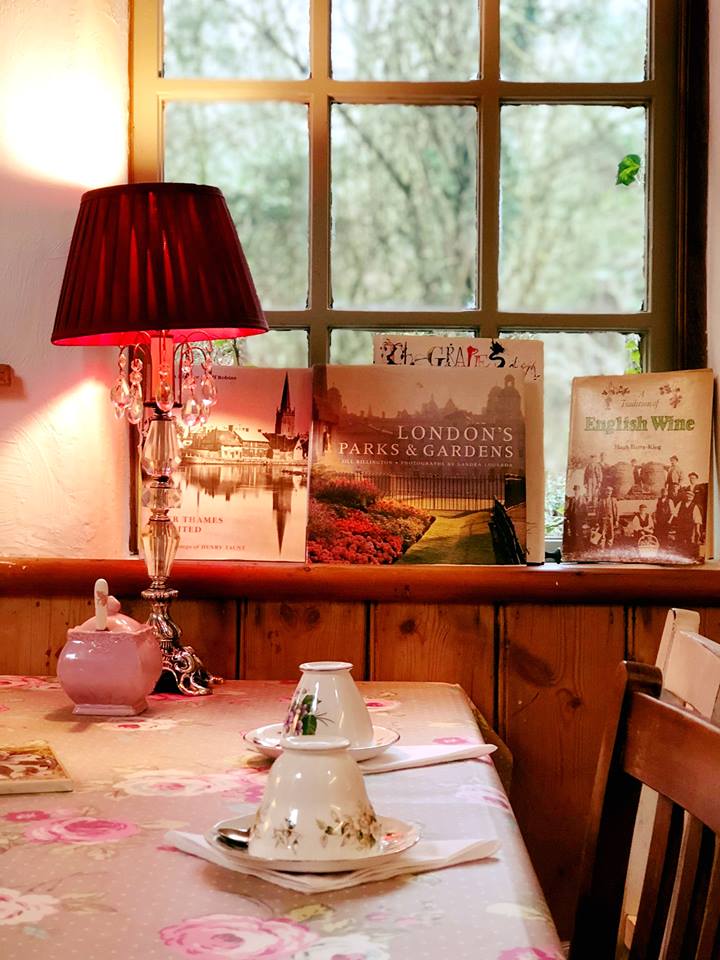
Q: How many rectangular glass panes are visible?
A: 9